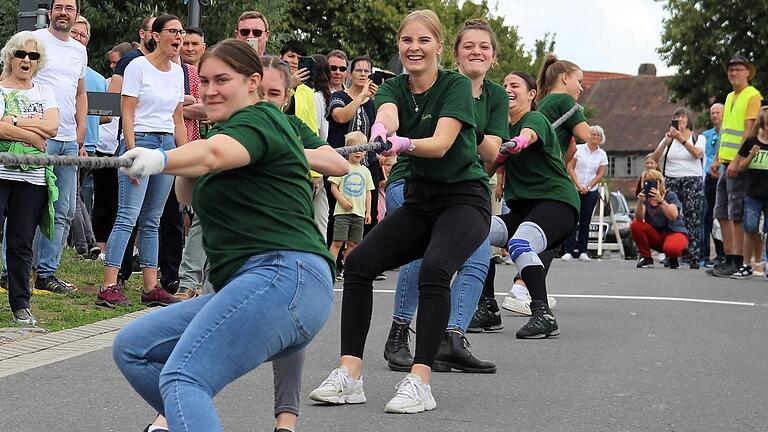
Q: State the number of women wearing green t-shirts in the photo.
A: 6